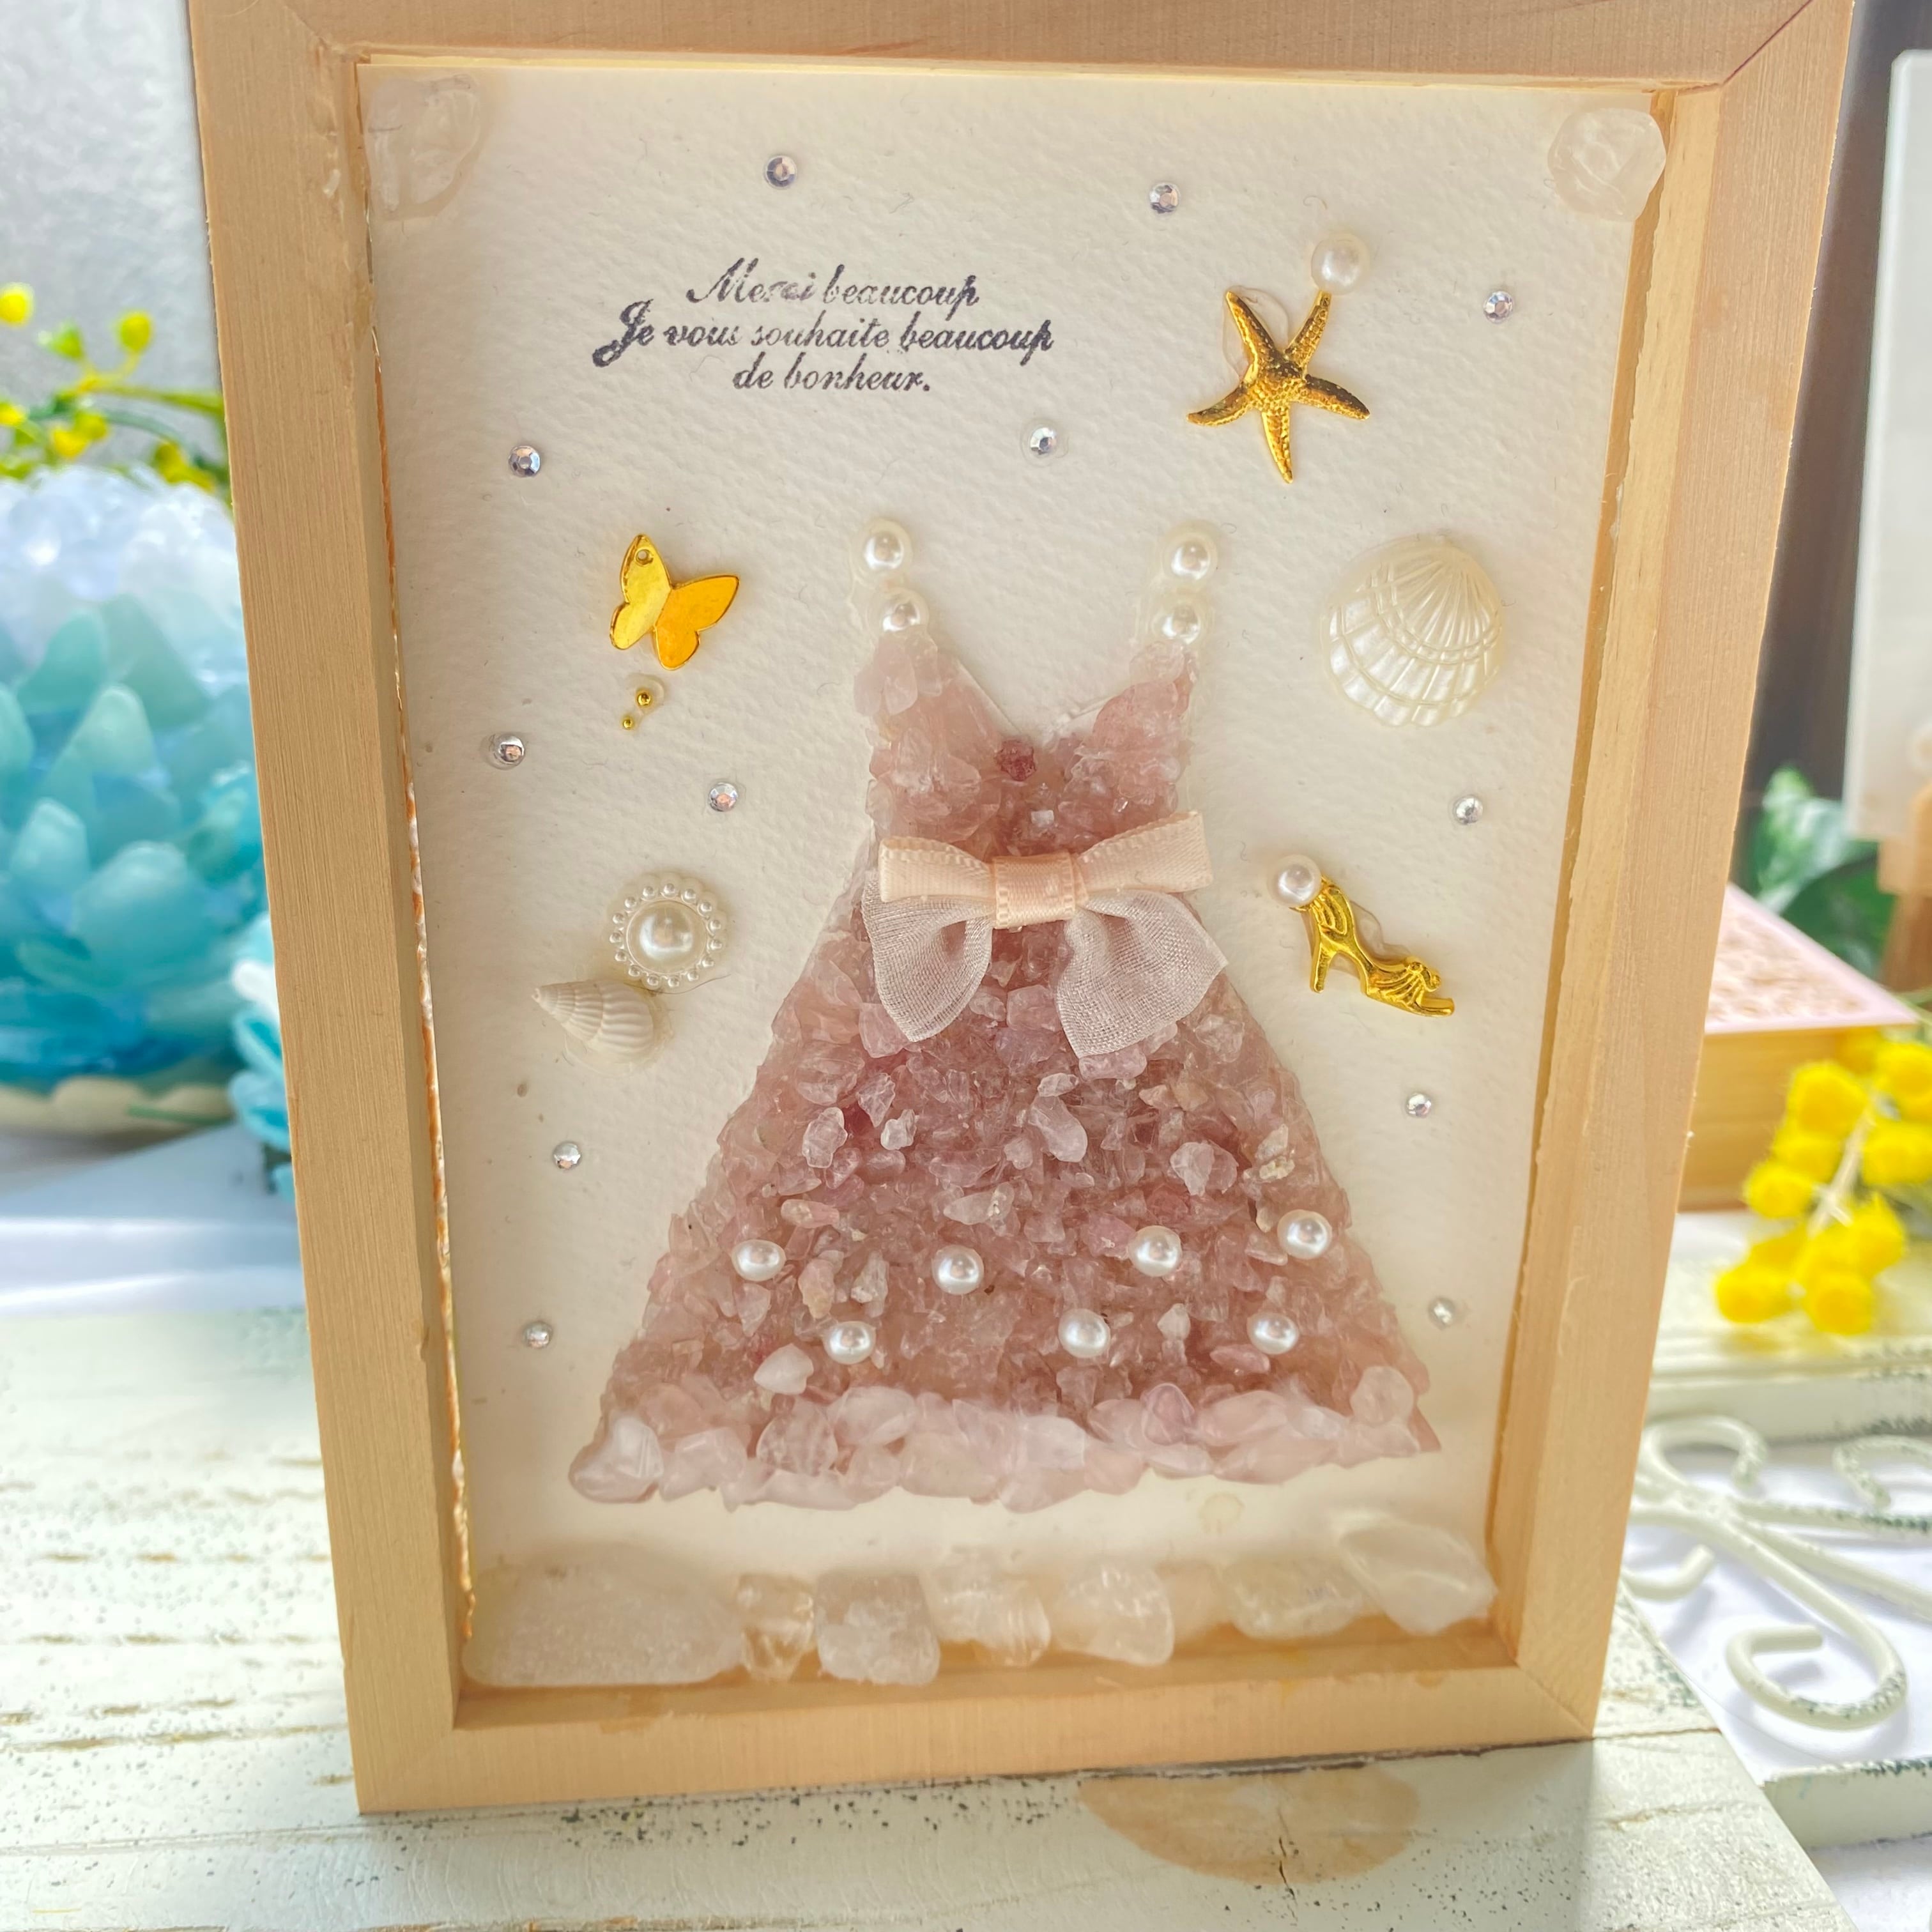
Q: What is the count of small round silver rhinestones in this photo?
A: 12